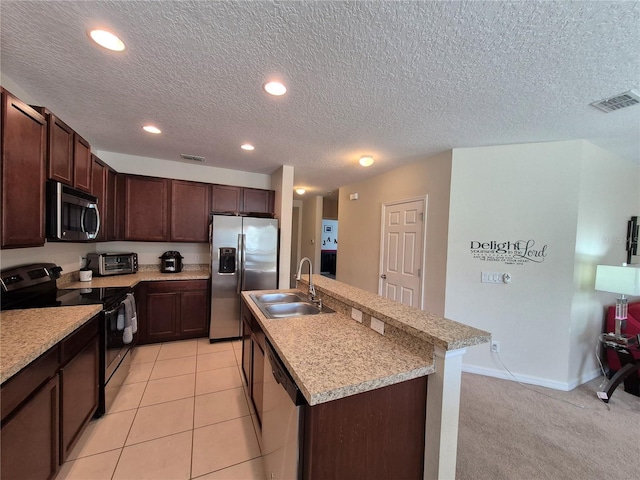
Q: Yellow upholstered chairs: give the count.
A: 0